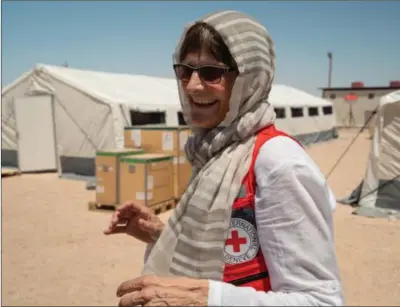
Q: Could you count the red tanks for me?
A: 2